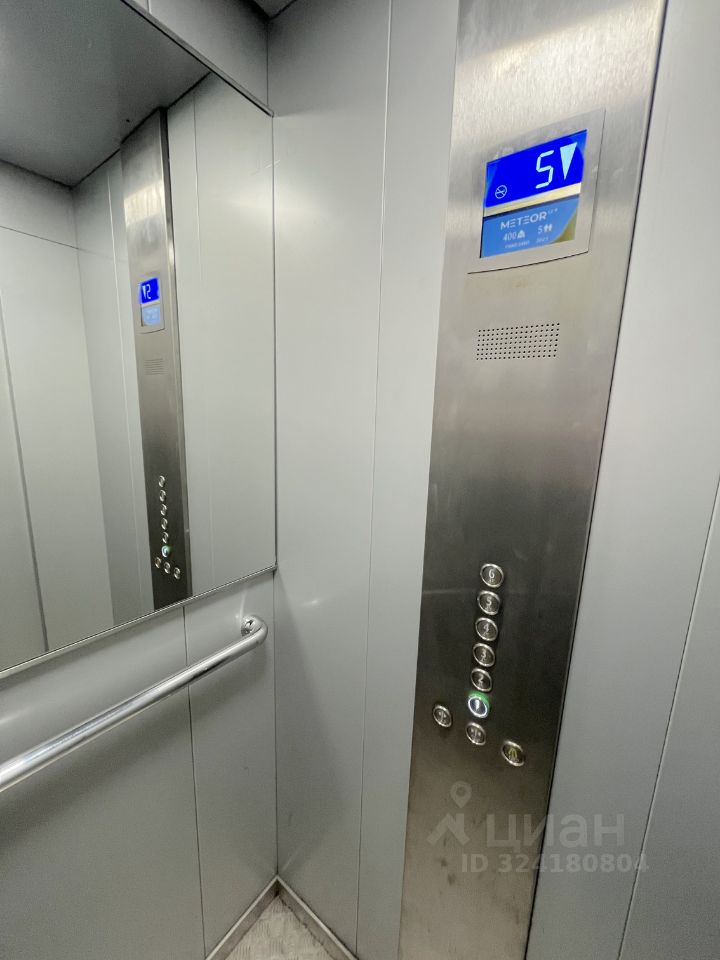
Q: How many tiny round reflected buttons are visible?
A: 9